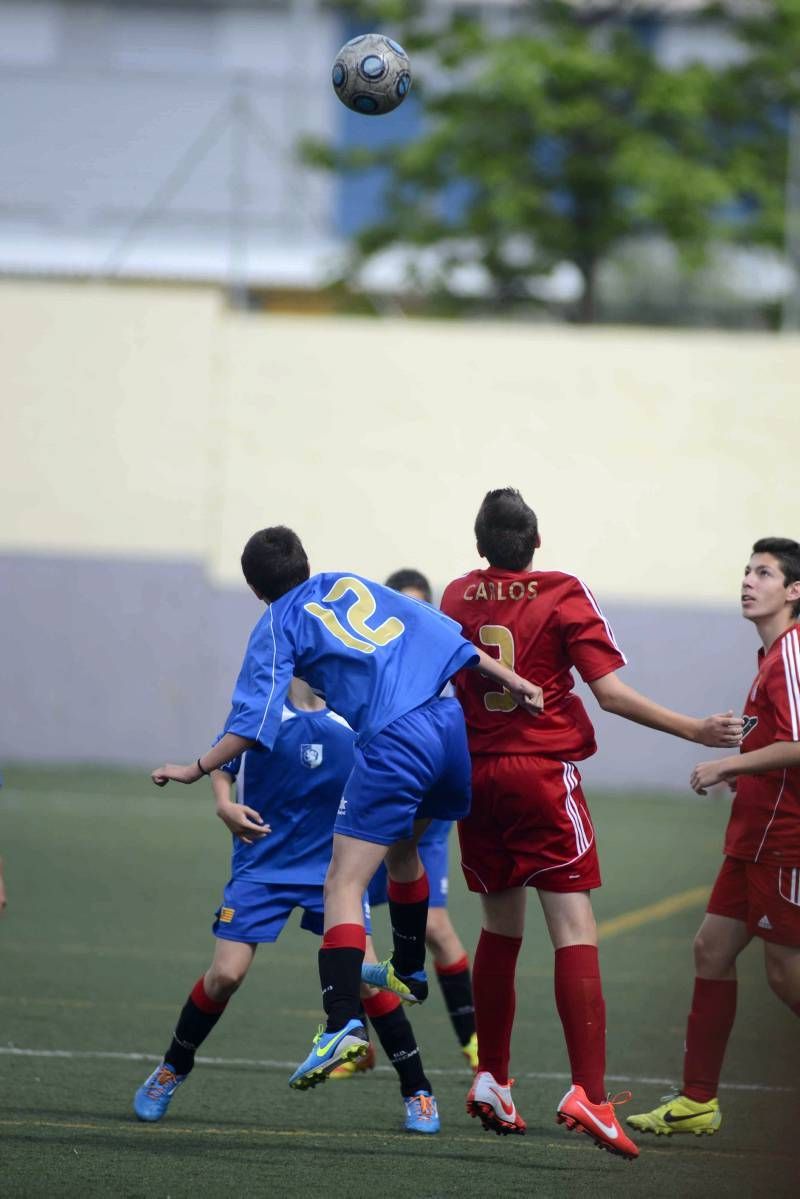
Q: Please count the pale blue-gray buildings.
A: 1